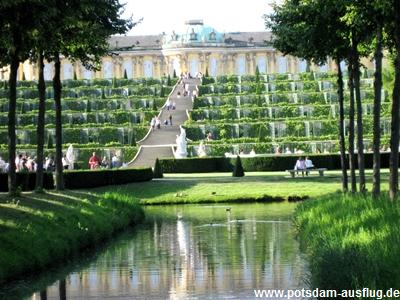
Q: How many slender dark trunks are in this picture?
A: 8